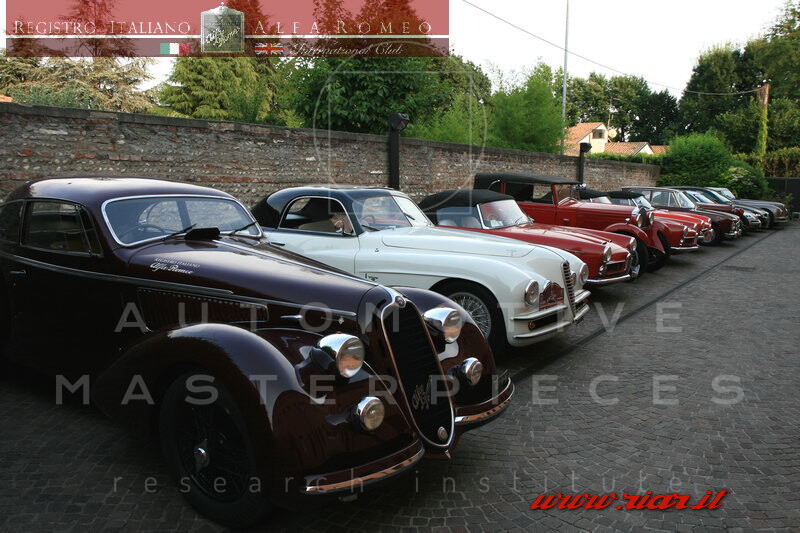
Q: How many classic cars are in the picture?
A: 11